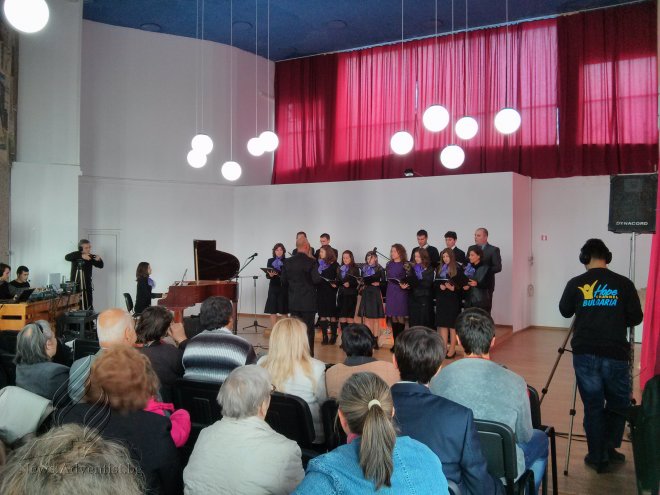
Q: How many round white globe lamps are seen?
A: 11